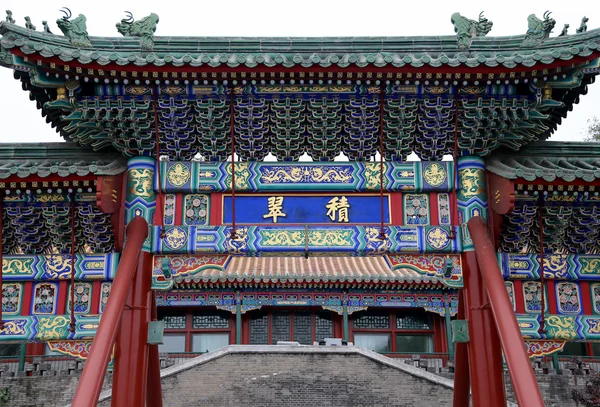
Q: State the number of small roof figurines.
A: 5